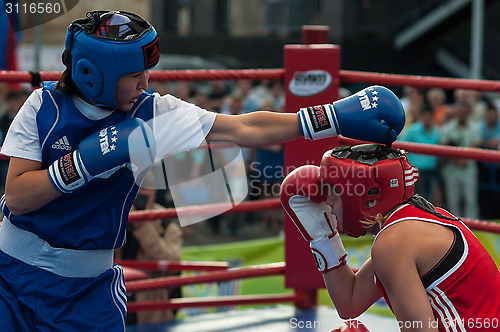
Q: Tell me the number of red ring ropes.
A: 4